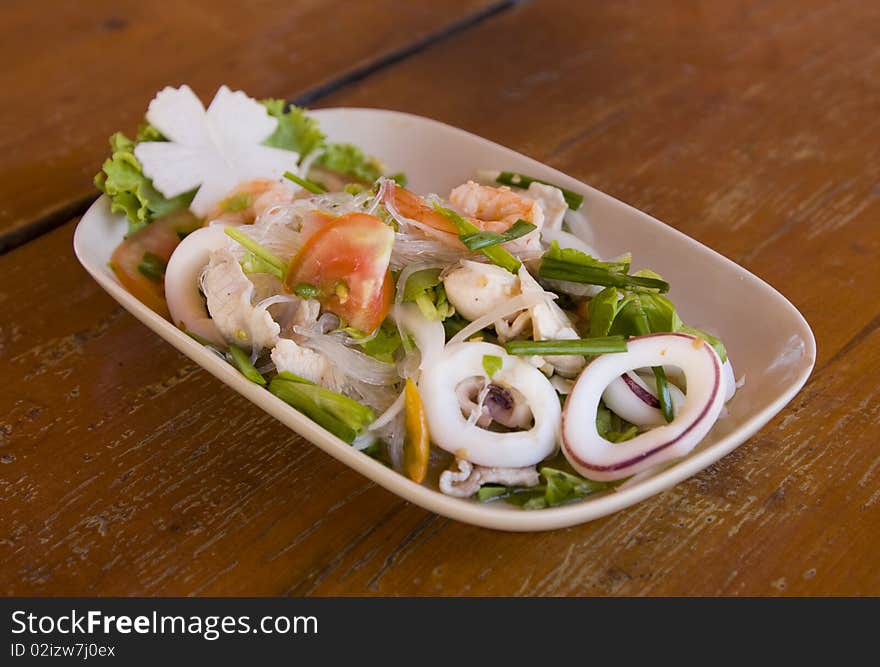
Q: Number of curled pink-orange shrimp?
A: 2